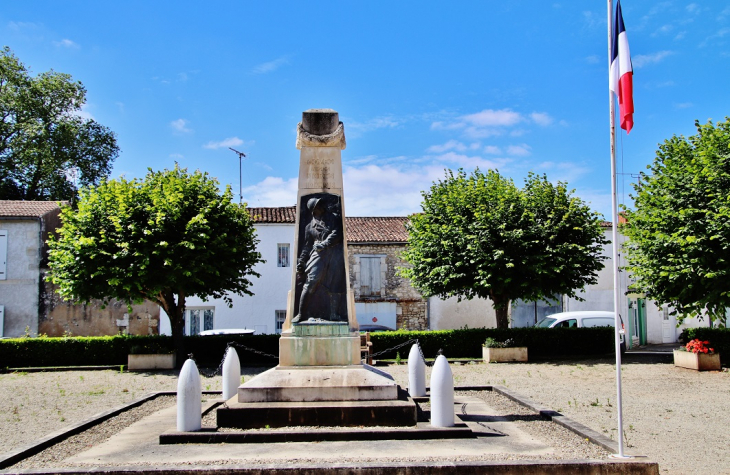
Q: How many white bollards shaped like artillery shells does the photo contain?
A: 4